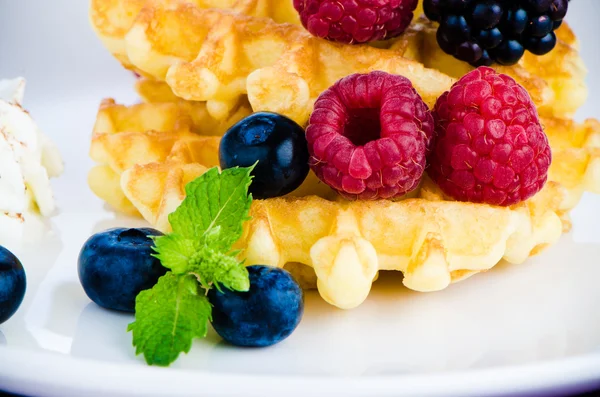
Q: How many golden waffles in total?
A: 2